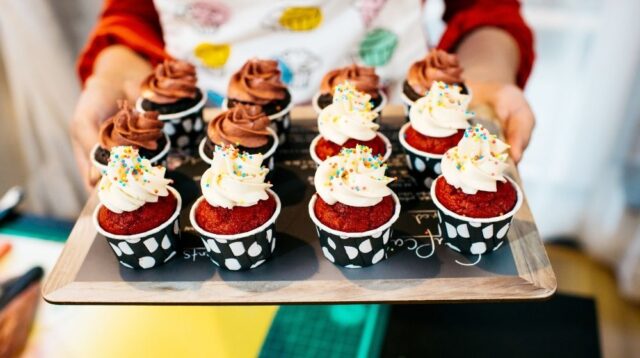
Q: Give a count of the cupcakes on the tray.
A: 12